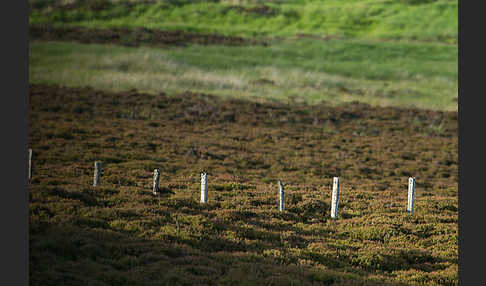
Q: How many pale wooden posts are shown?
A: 7